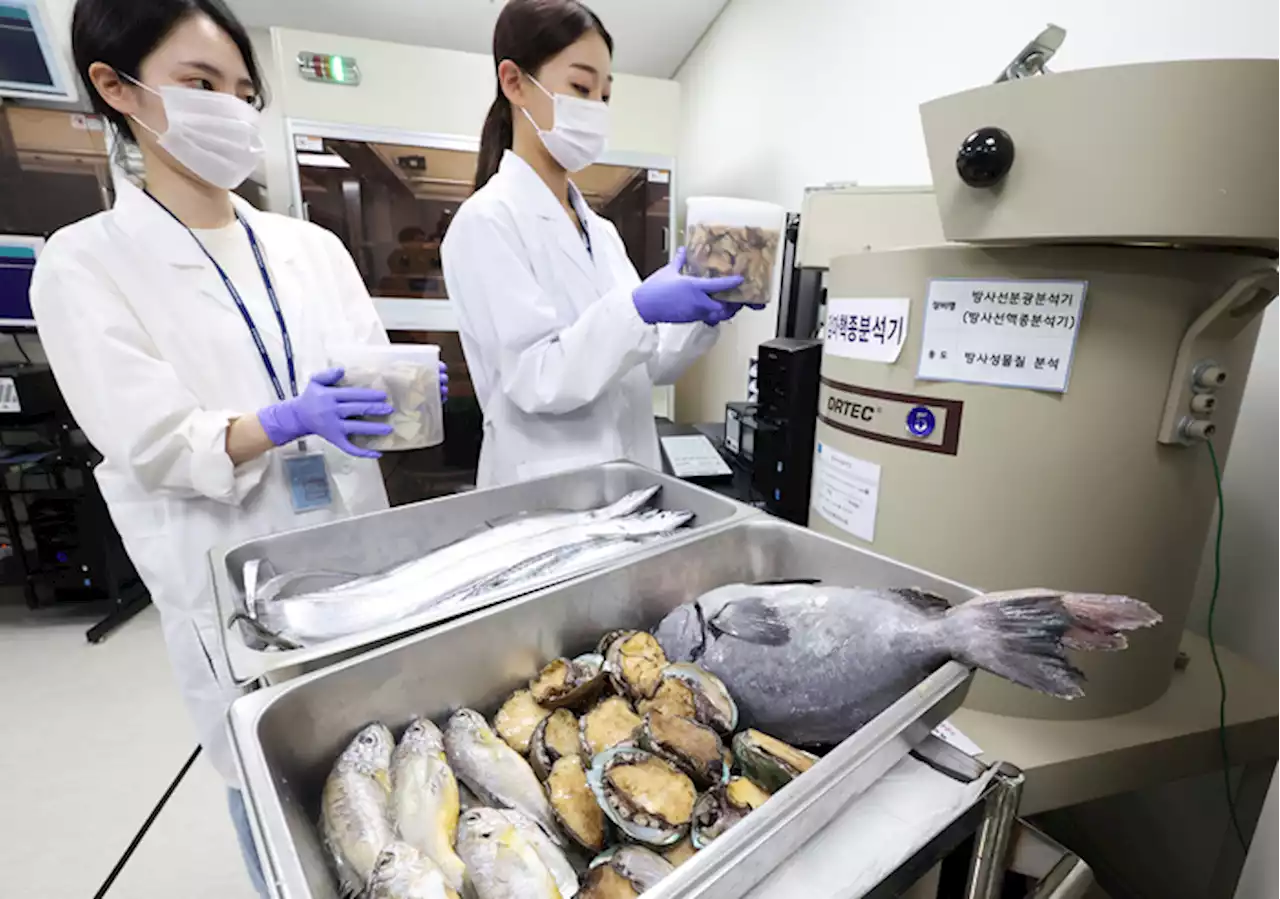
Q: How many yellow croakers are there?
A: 6